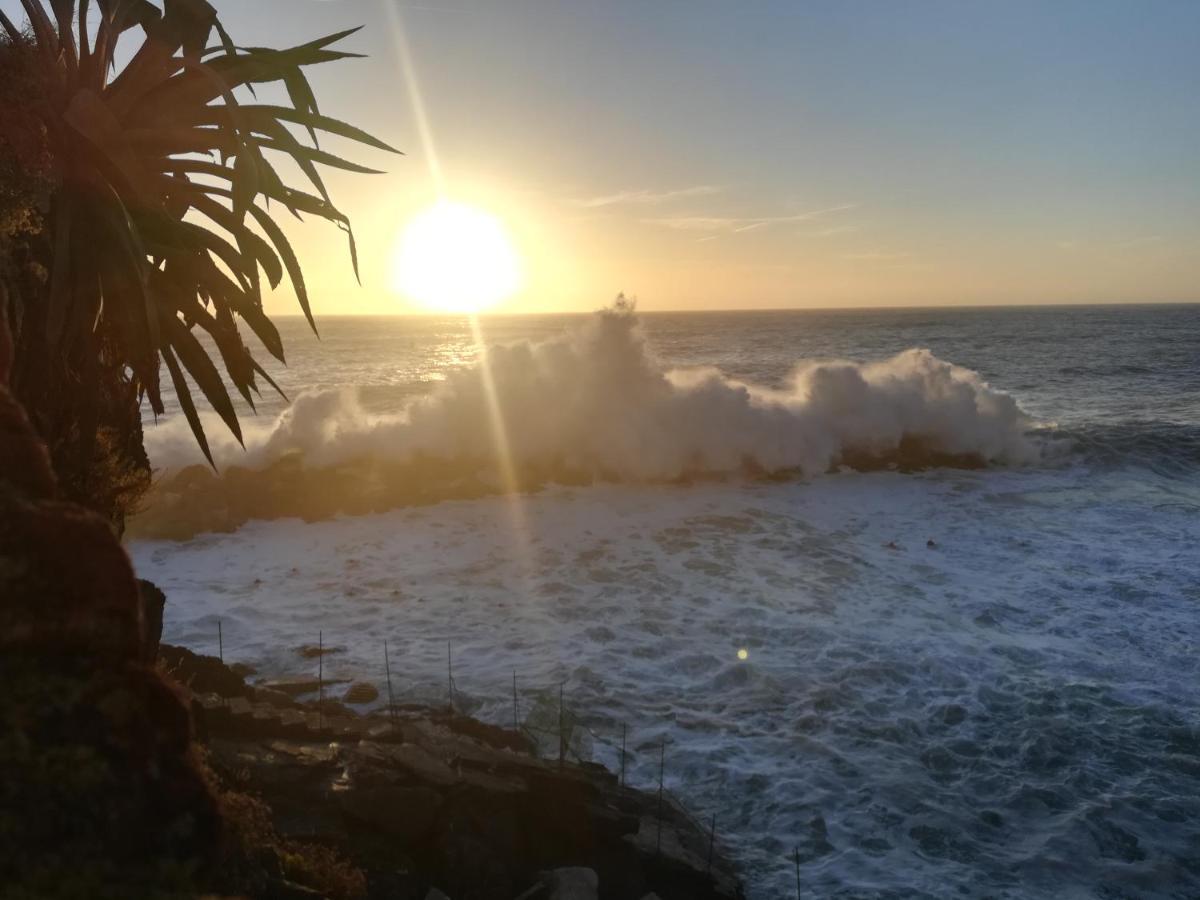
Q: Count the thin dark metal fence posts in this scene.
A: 10